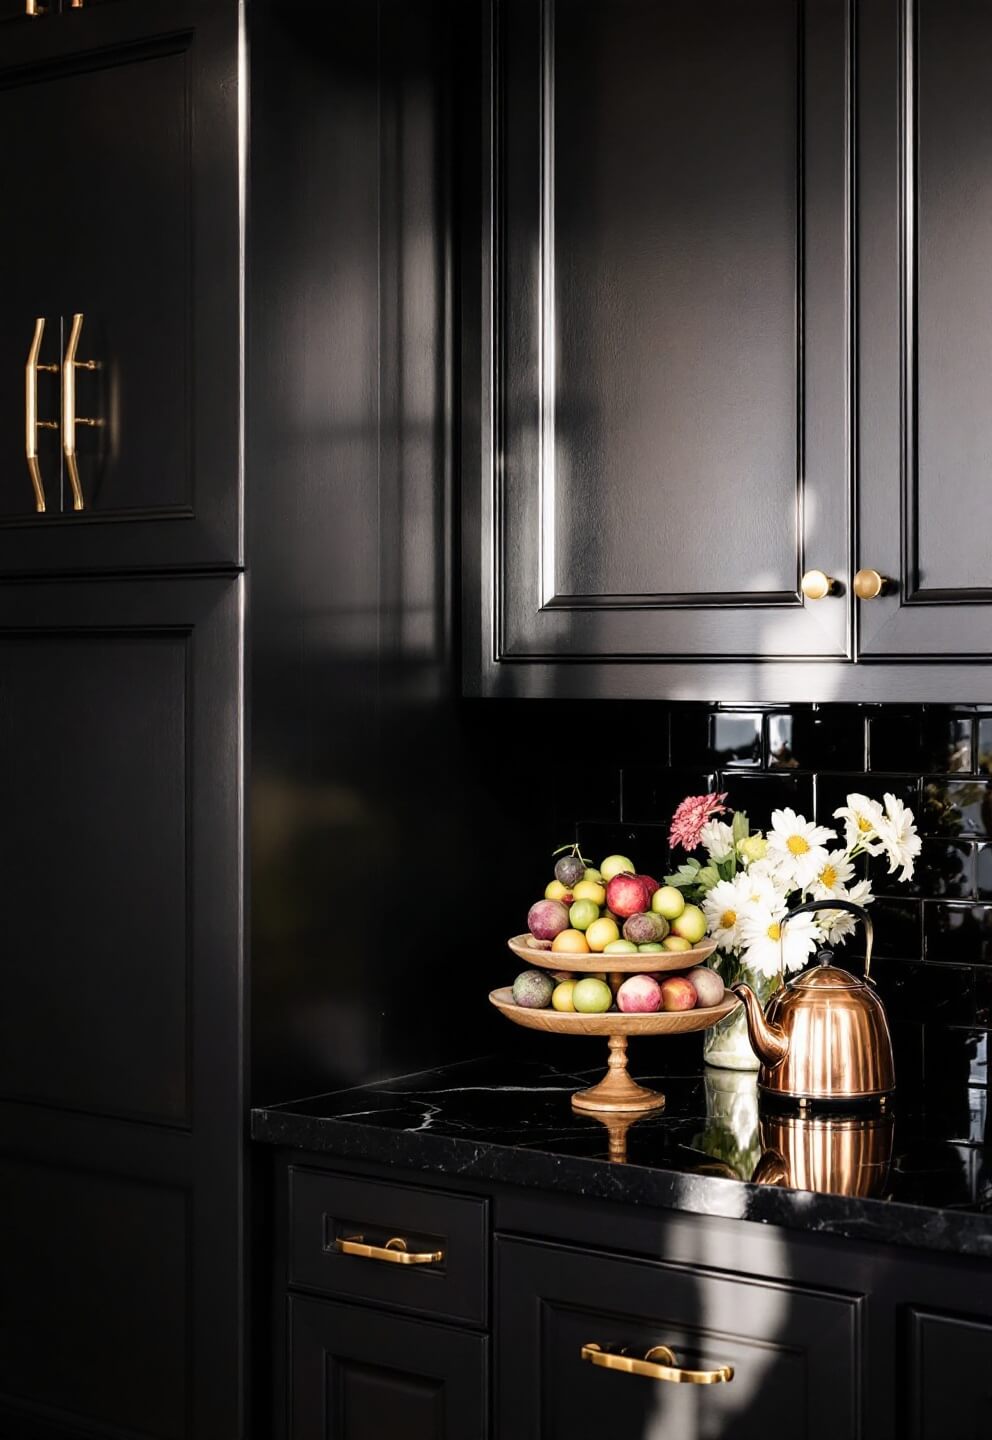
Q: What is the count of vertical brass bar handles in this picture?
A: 2